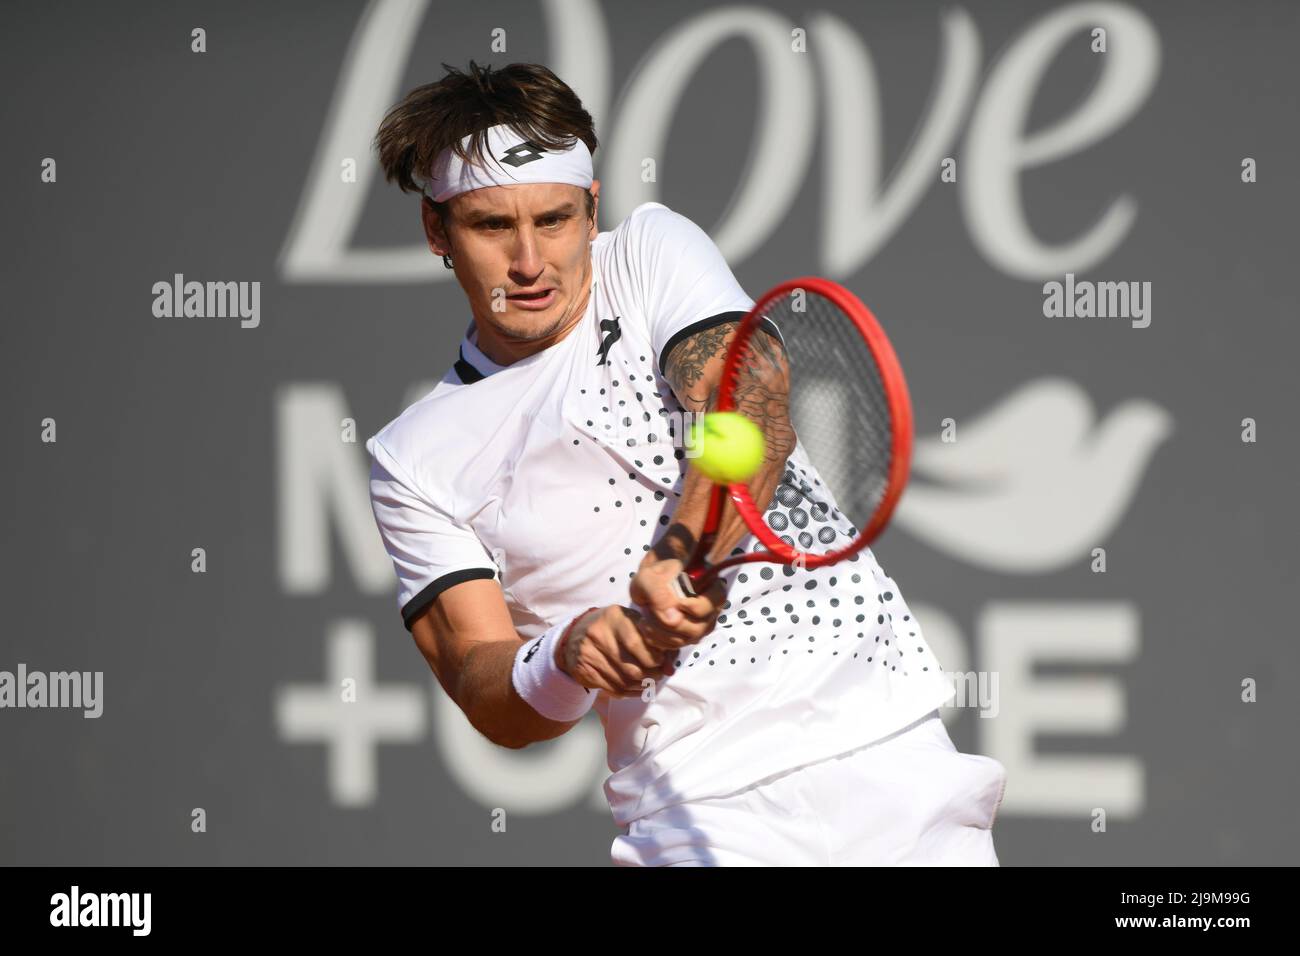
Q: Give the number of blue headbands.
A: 0